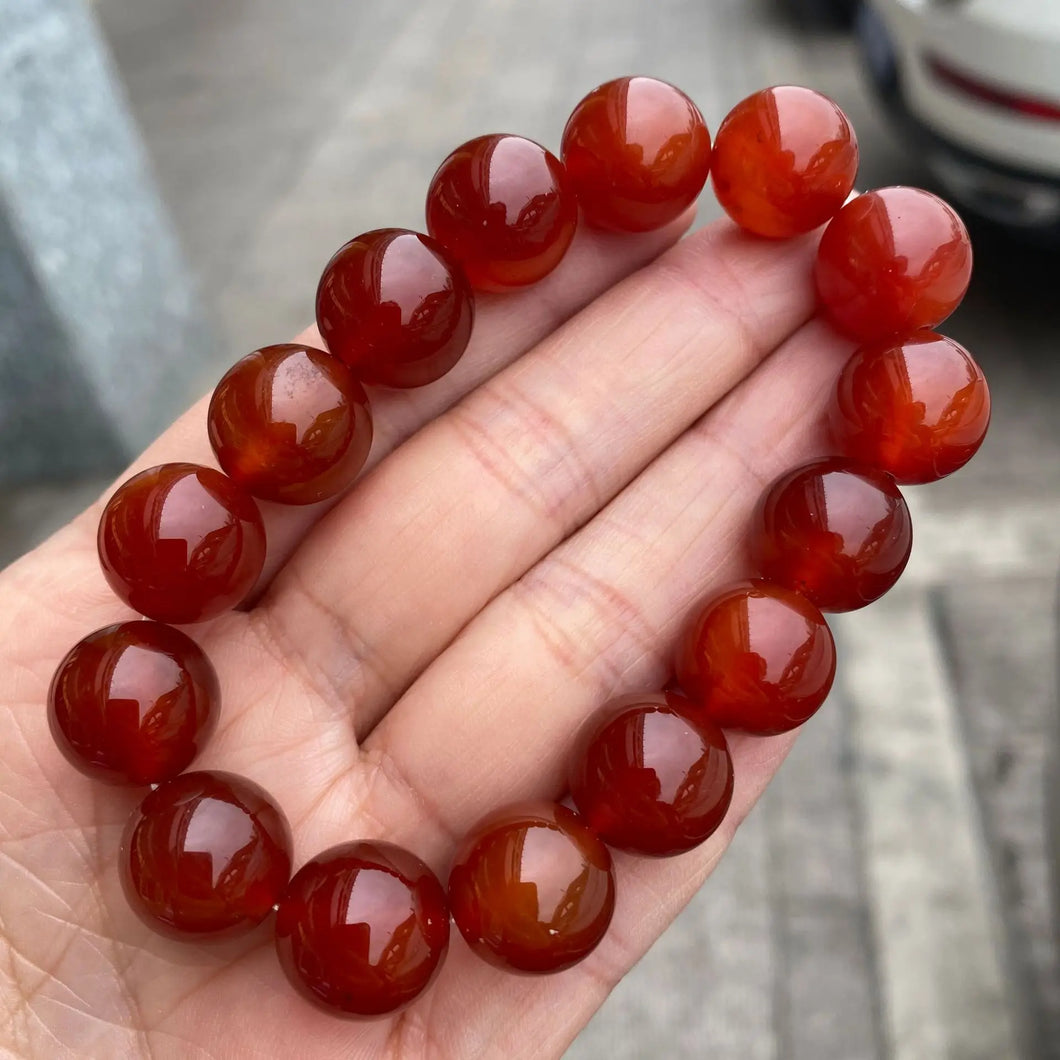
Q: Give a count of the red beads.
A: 15